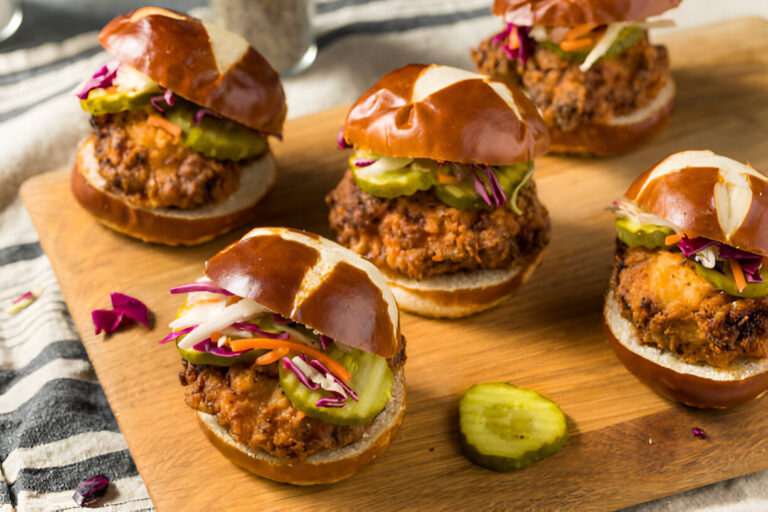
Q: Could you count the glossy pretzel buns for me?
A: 5